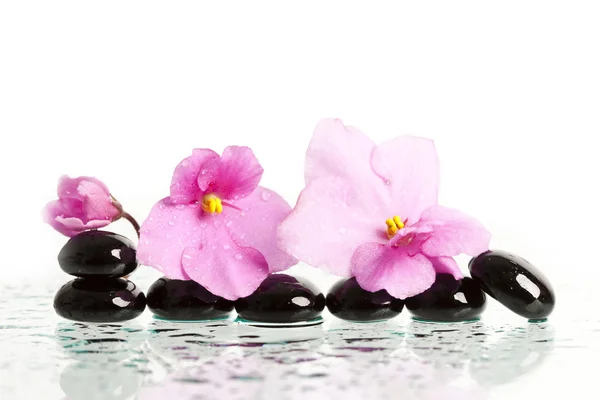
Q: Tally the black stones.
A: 7